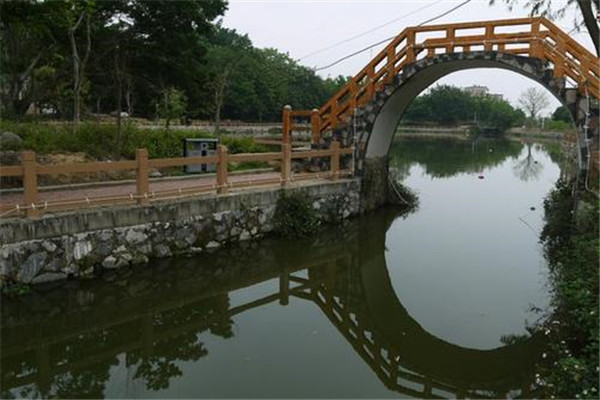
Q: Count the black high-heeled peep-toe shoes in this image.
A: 0